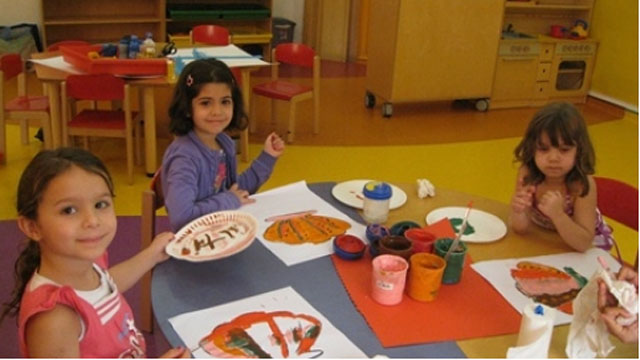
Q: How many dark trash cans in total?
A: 1